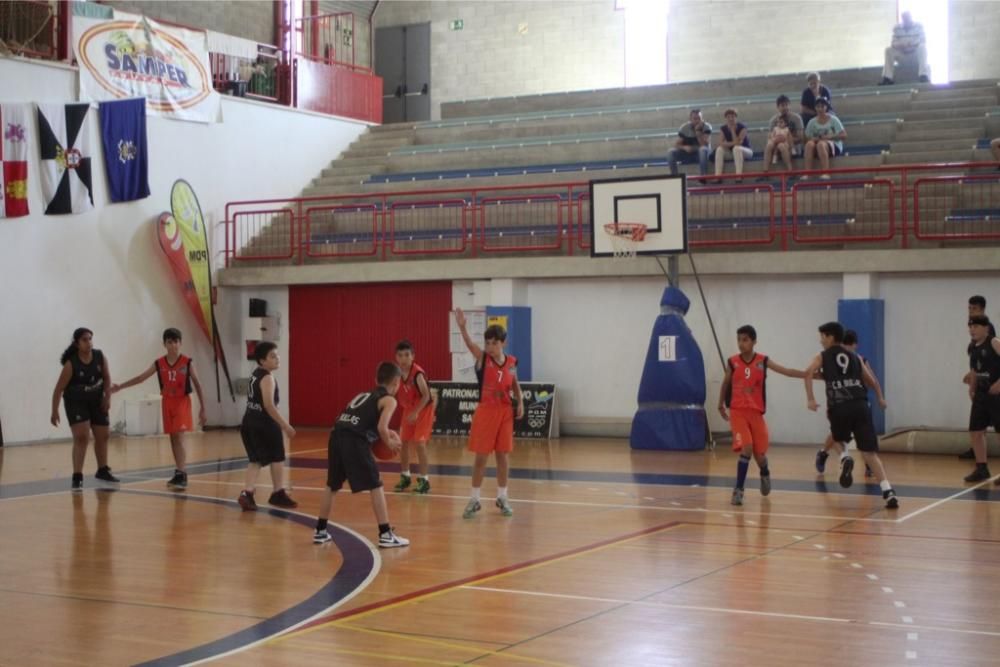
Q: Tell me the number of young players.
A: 11